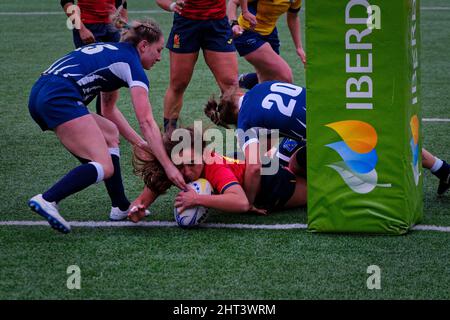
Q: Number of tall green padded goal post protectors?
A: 1